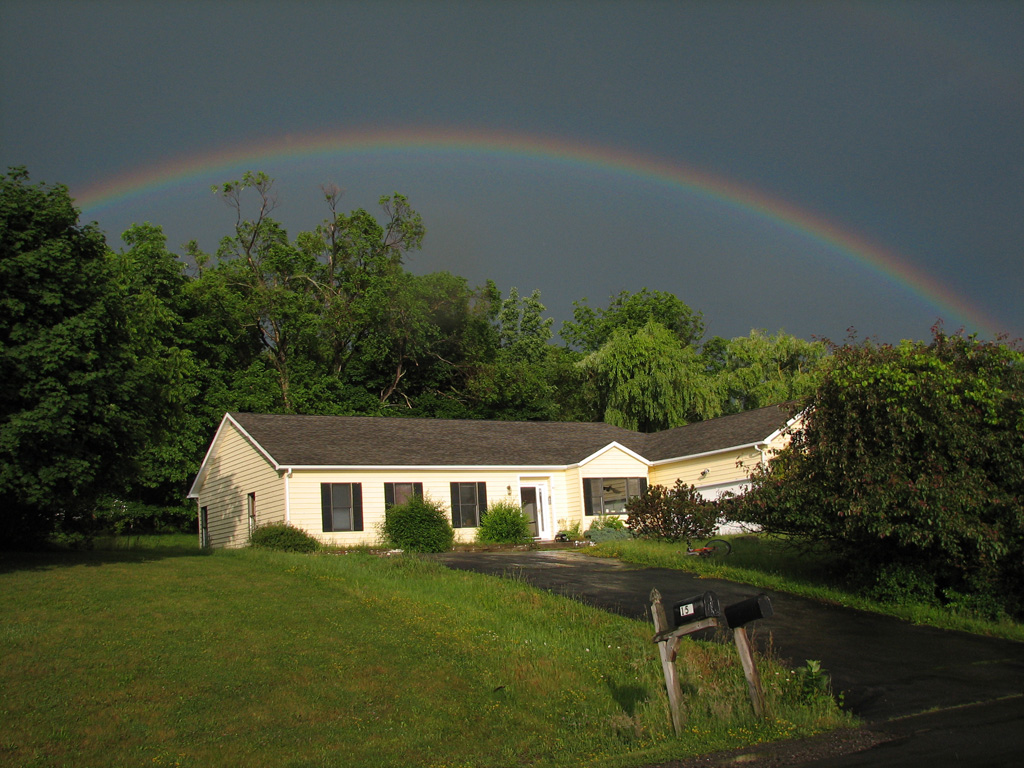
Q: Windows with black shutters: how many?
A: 4